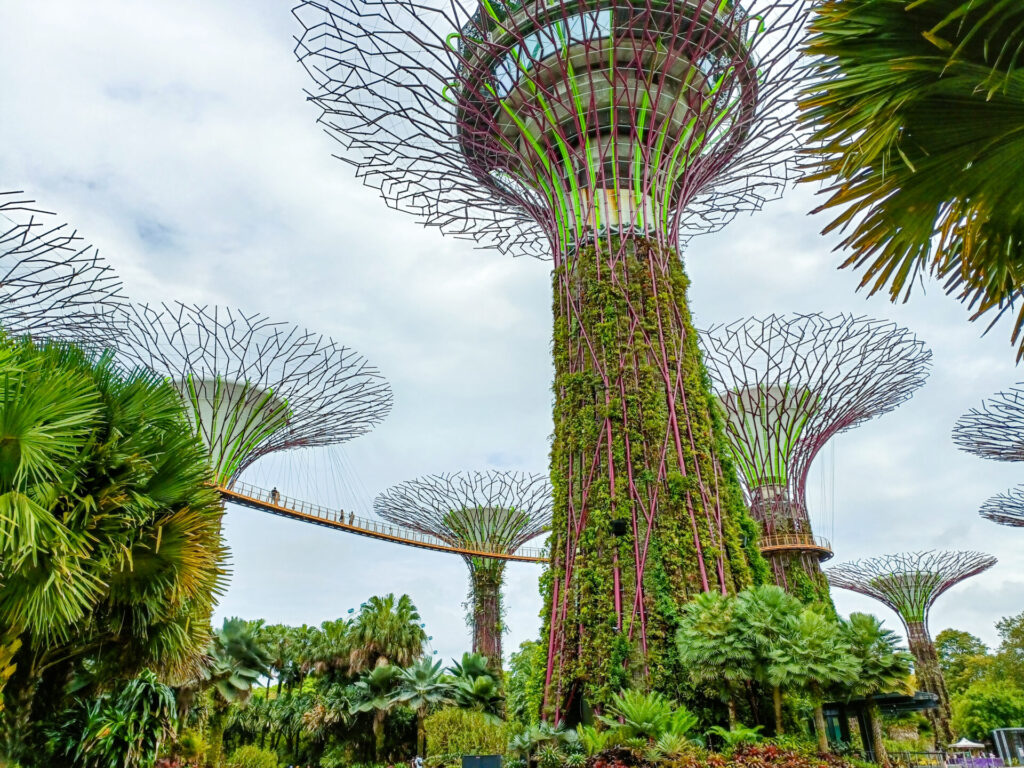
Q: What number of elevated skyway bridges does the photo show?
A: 1